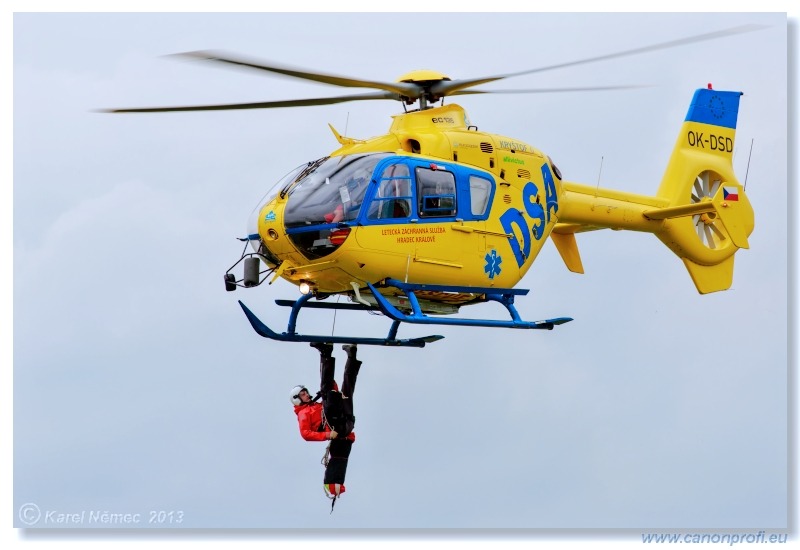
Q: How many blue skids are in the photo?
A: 2